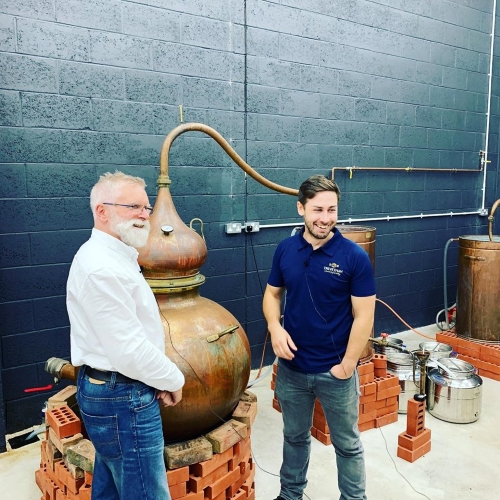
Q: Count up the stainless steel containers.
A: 4